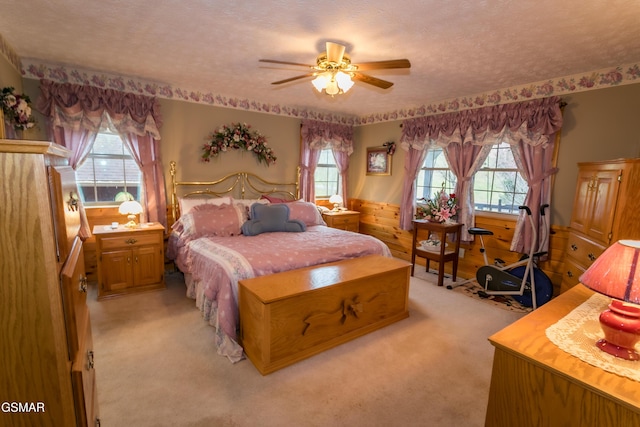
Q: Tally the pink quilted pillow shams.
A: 2